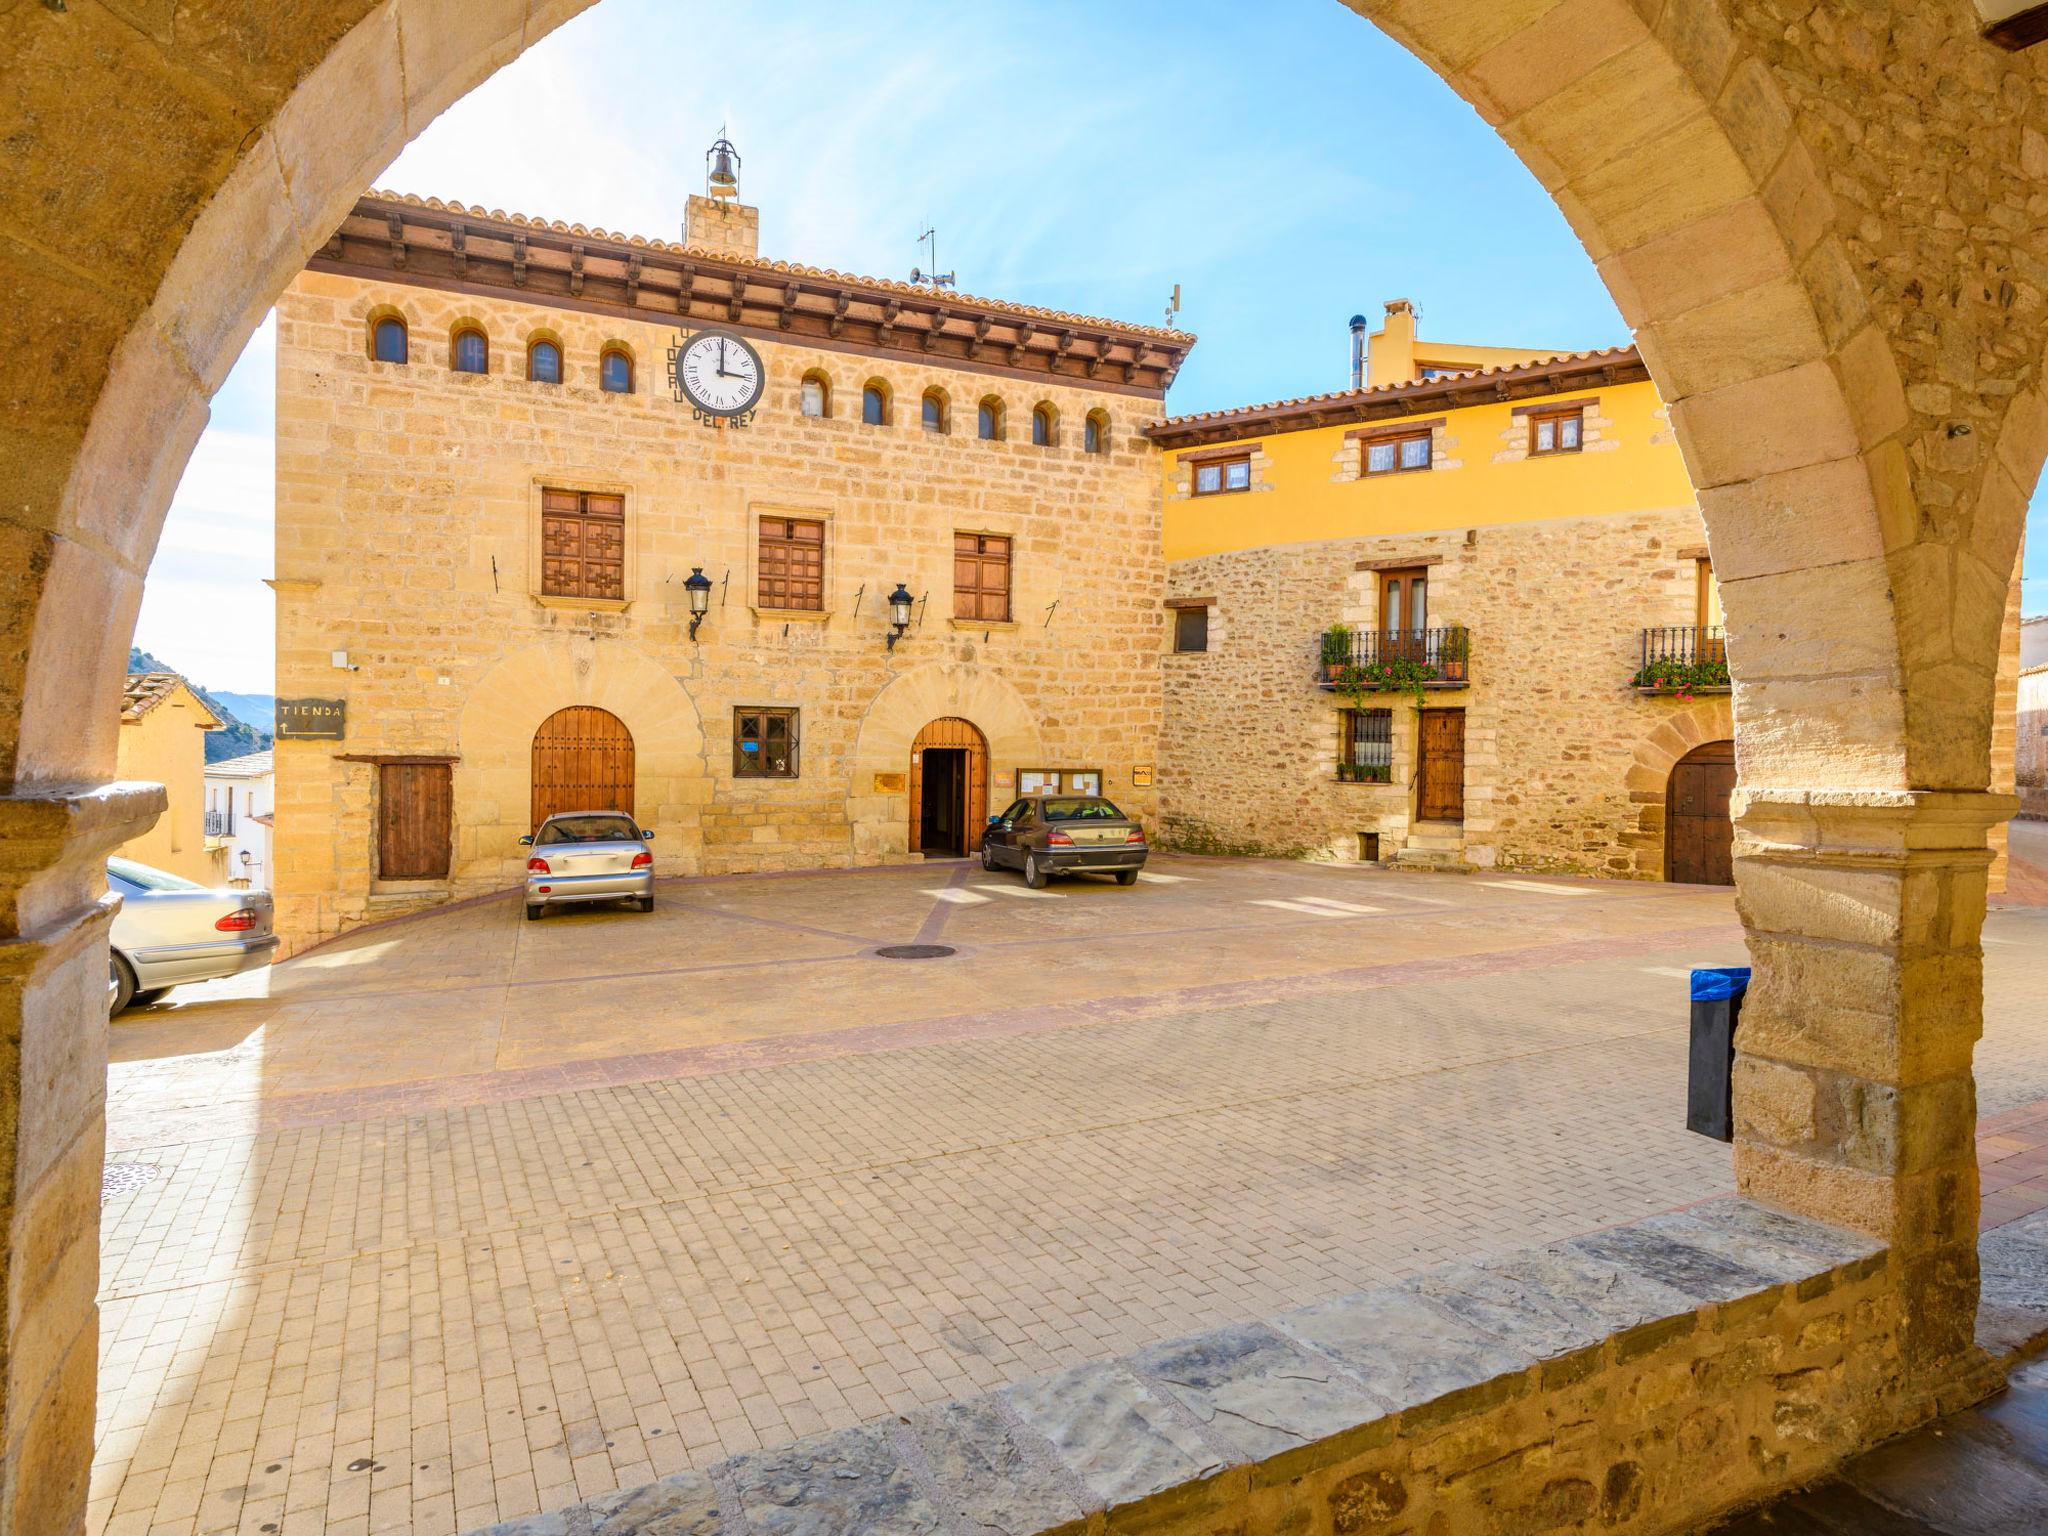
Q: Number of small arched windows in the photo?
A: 10